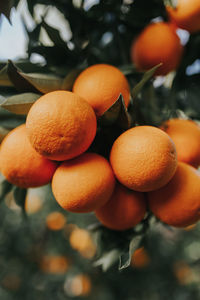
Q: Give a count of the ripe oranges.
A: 10